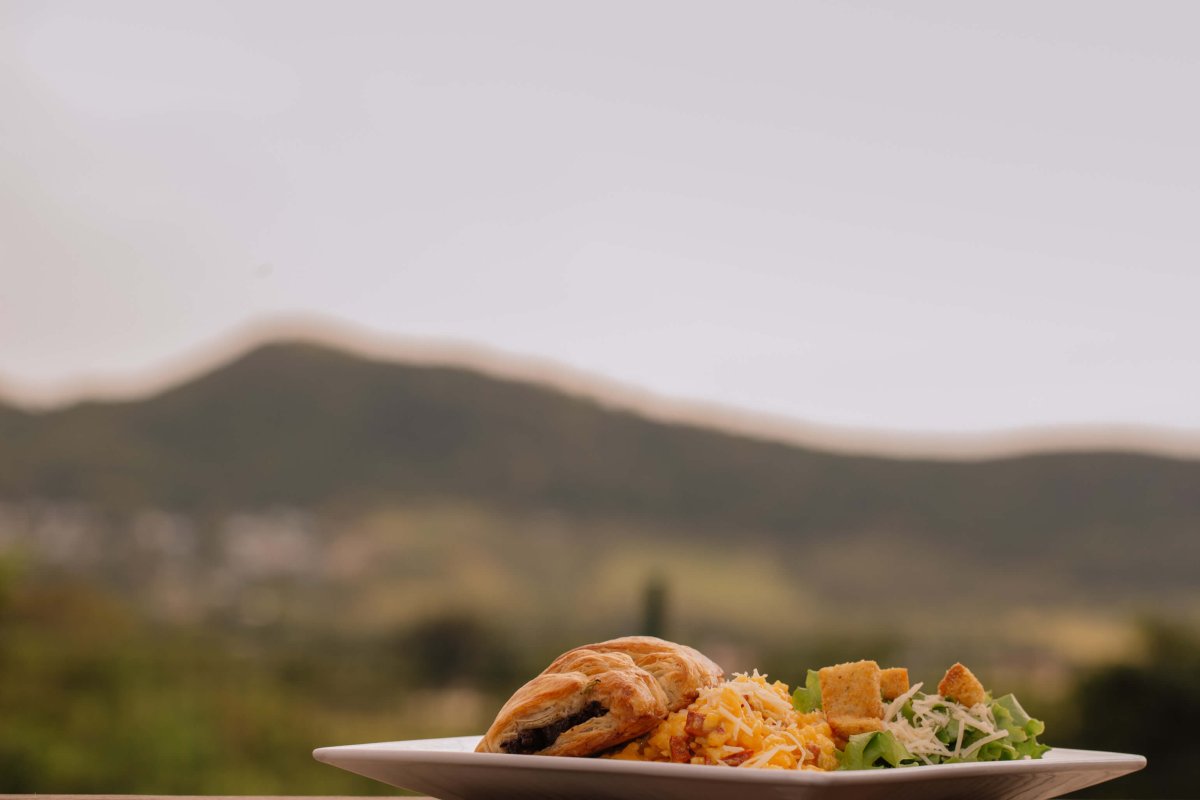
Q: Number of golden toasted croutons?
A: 4